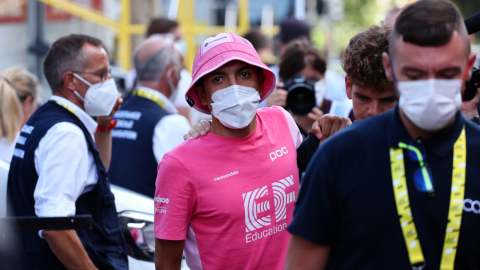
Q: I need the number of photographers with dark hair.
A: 1